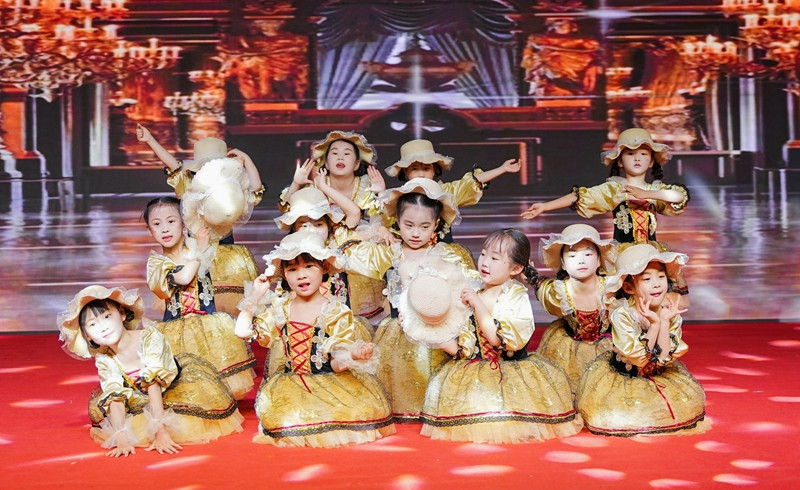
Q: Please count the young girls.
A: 12